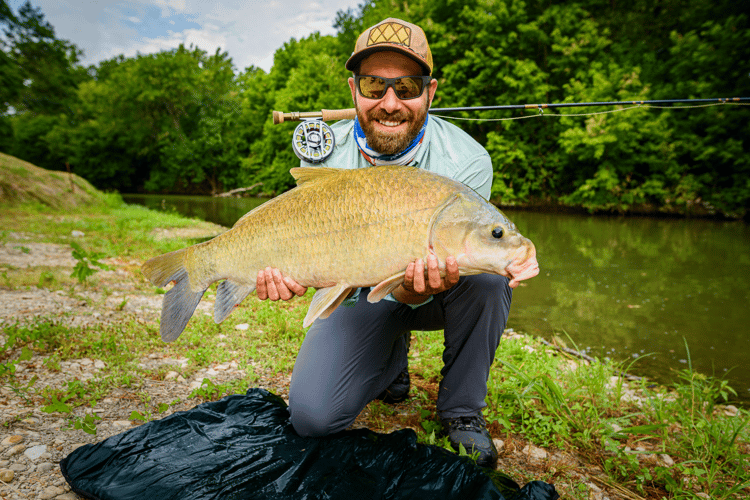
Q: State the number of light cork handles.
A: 1